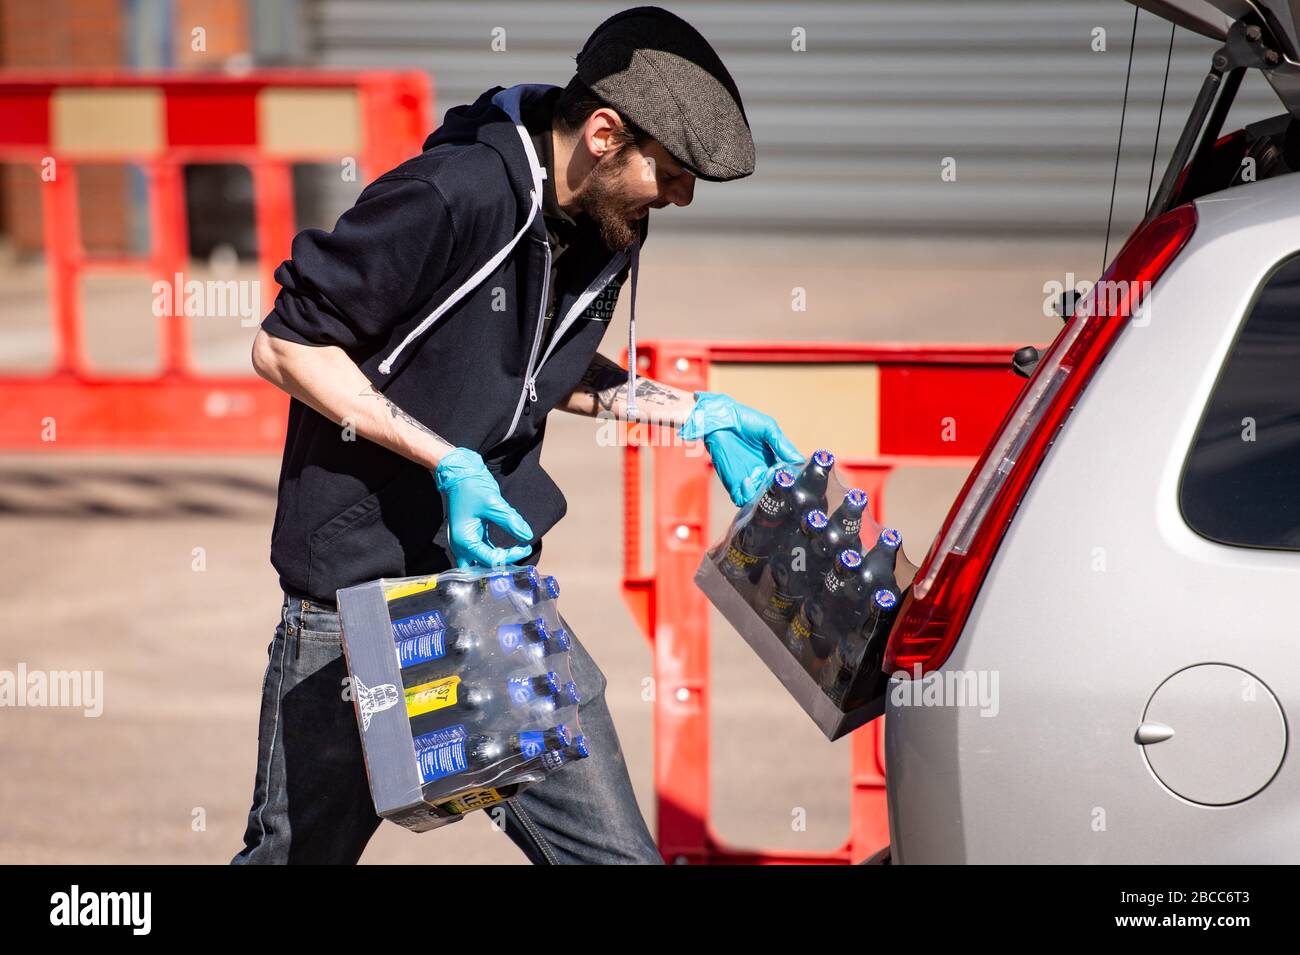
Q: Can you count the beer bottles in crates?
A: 15